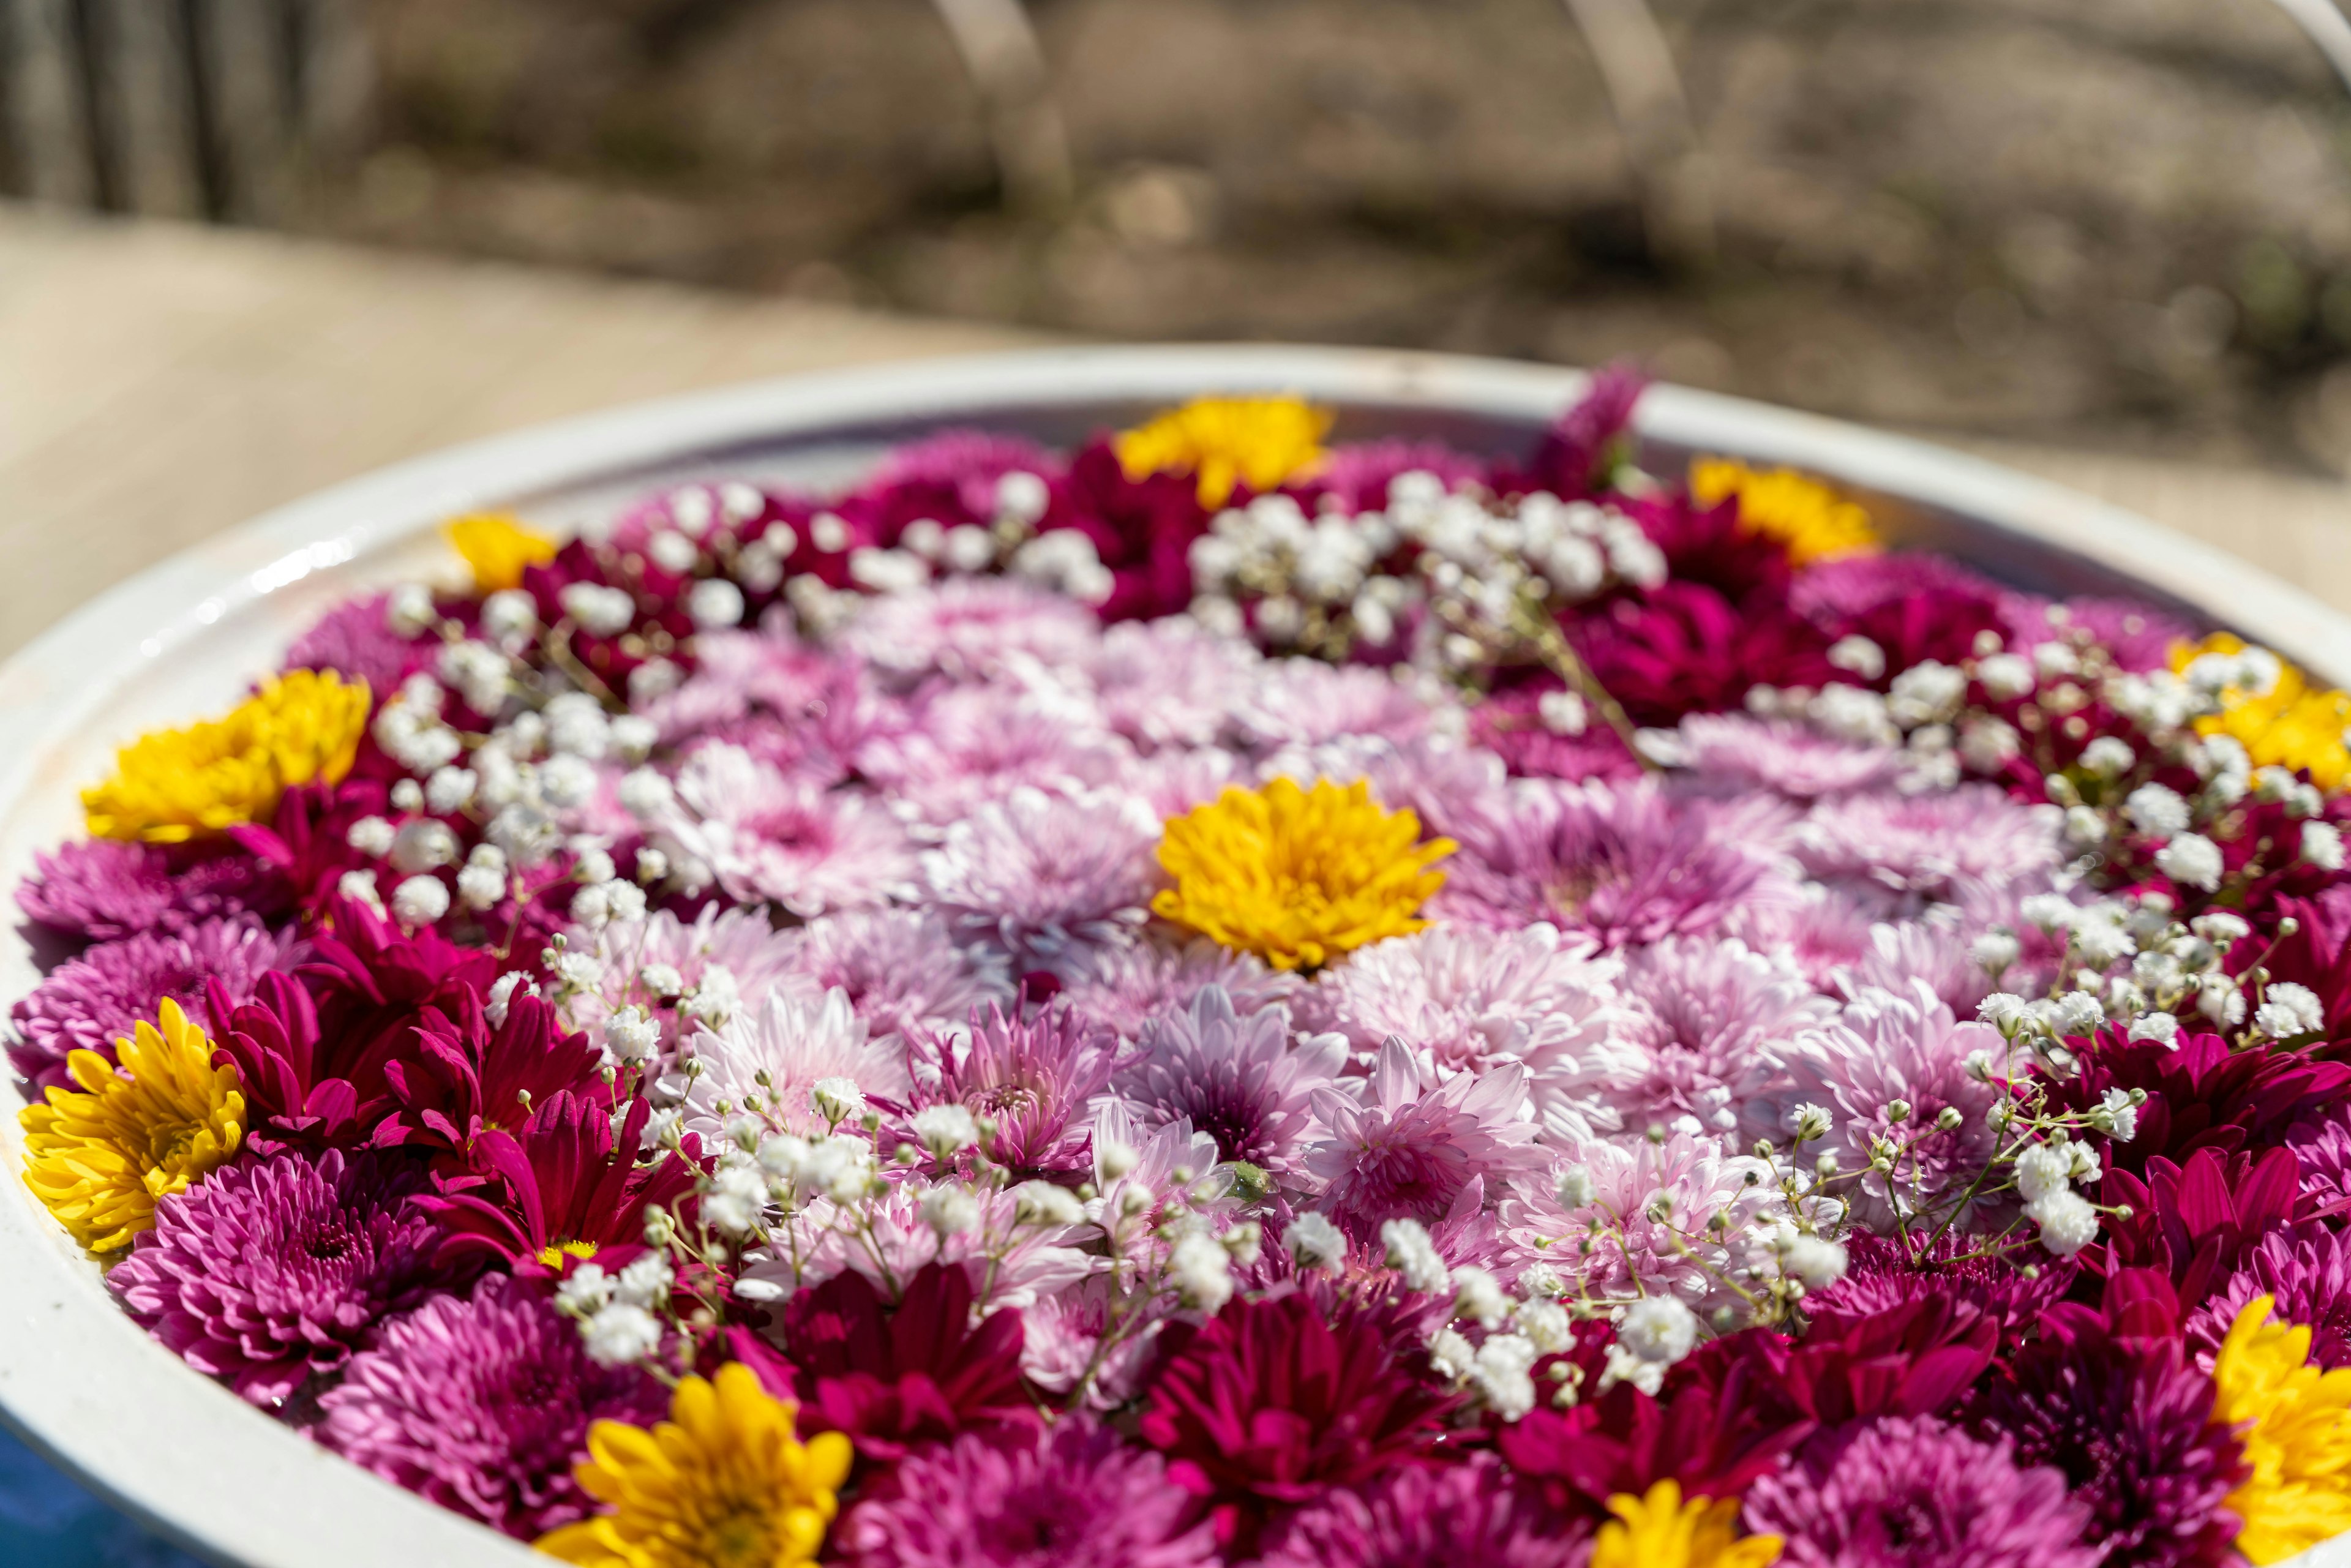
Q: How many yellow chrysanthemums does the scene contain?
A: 10